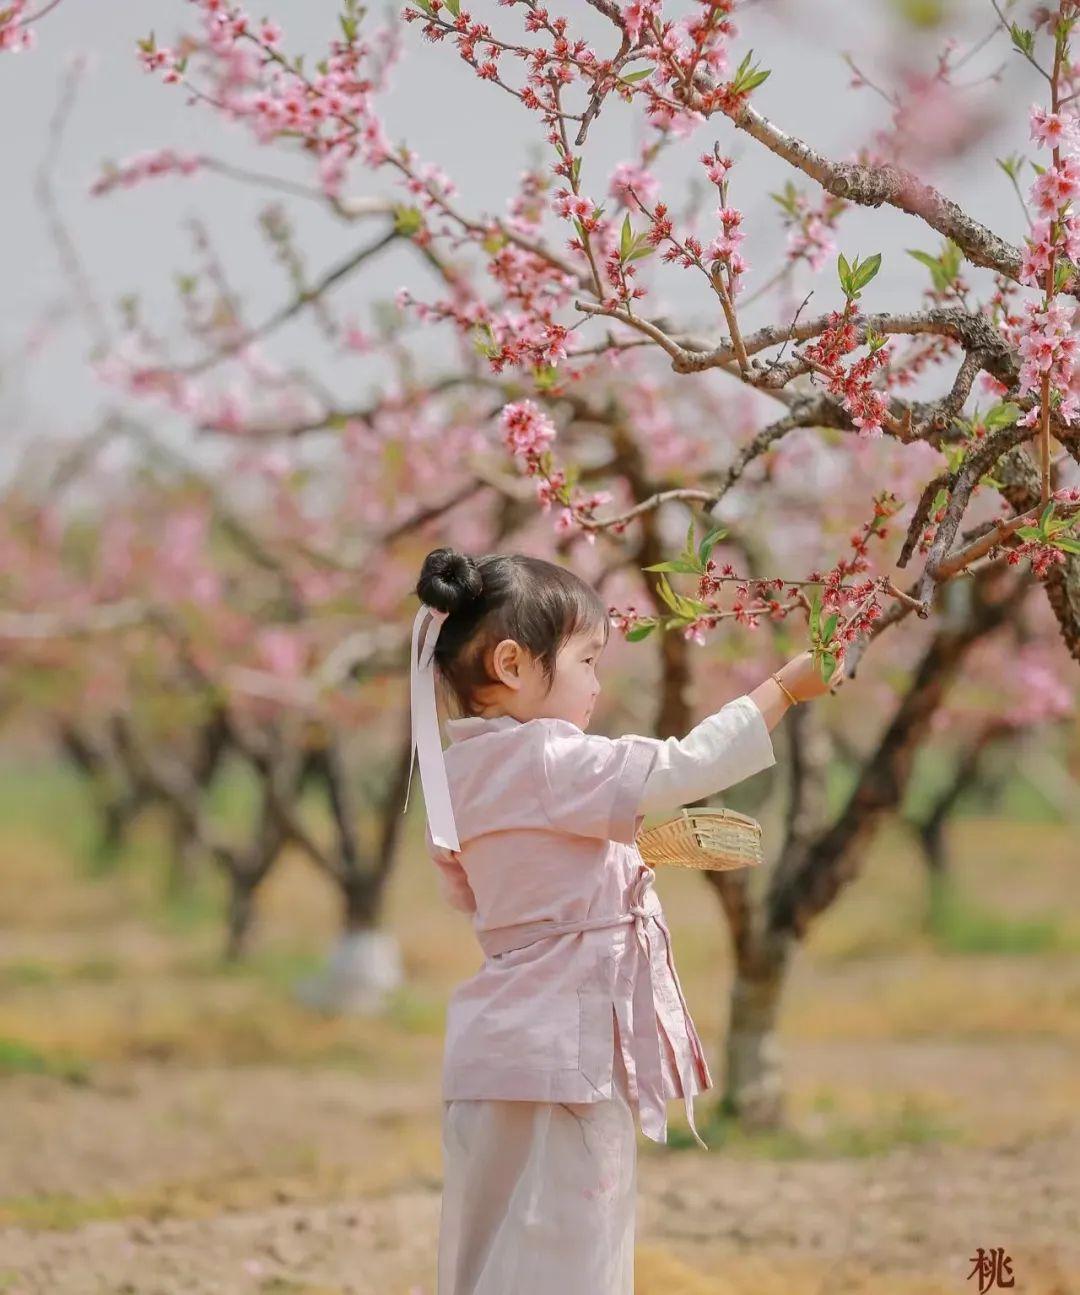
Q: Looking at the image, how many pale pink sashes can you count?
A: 1